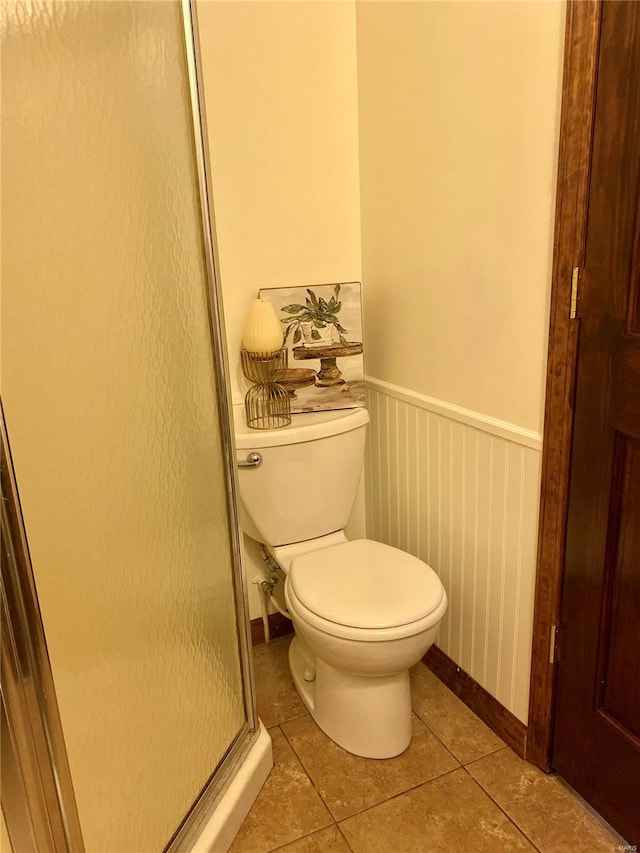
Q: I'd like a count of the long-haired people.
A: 0